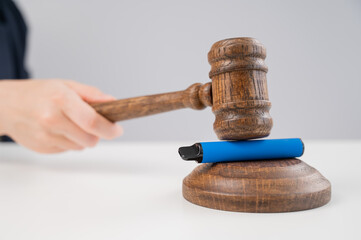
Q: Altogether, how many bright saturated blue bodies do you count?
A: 1